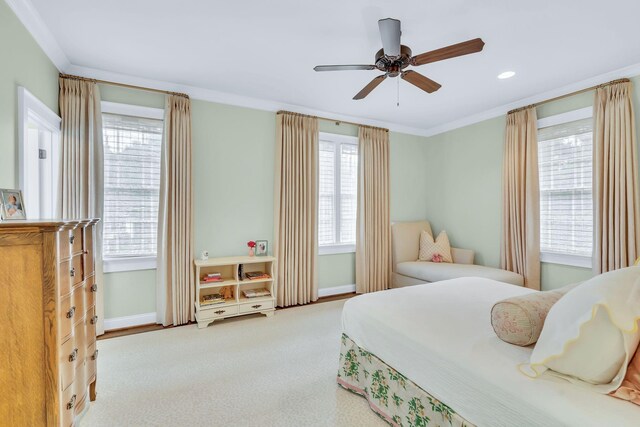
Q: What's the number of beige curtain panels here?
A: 6